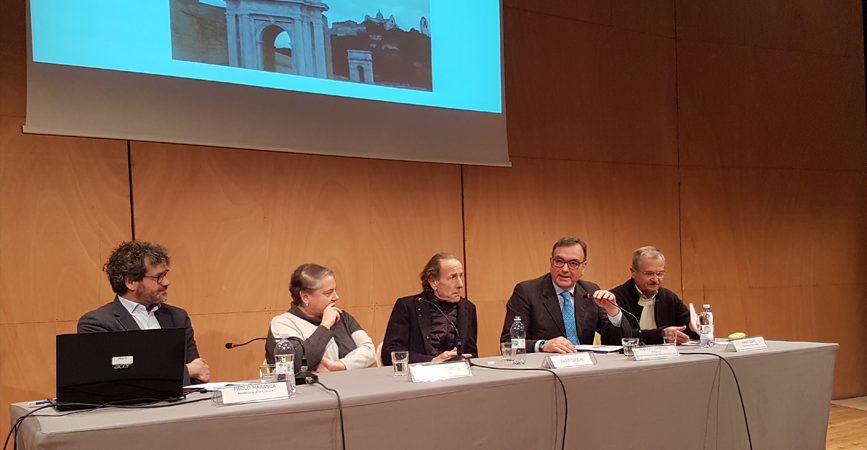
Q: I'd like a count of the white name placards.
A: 5